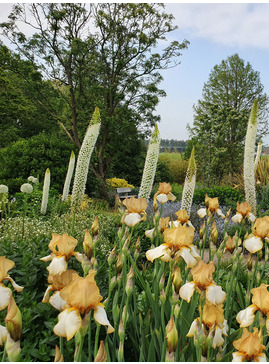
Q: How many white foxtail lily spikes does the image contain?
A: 7